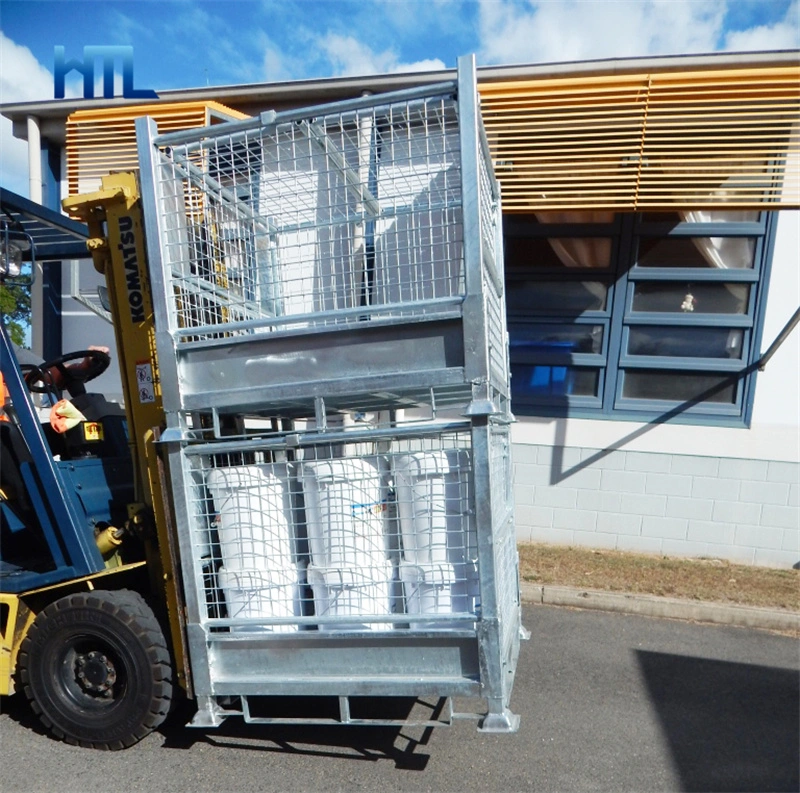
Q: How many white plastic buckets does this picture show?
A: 6